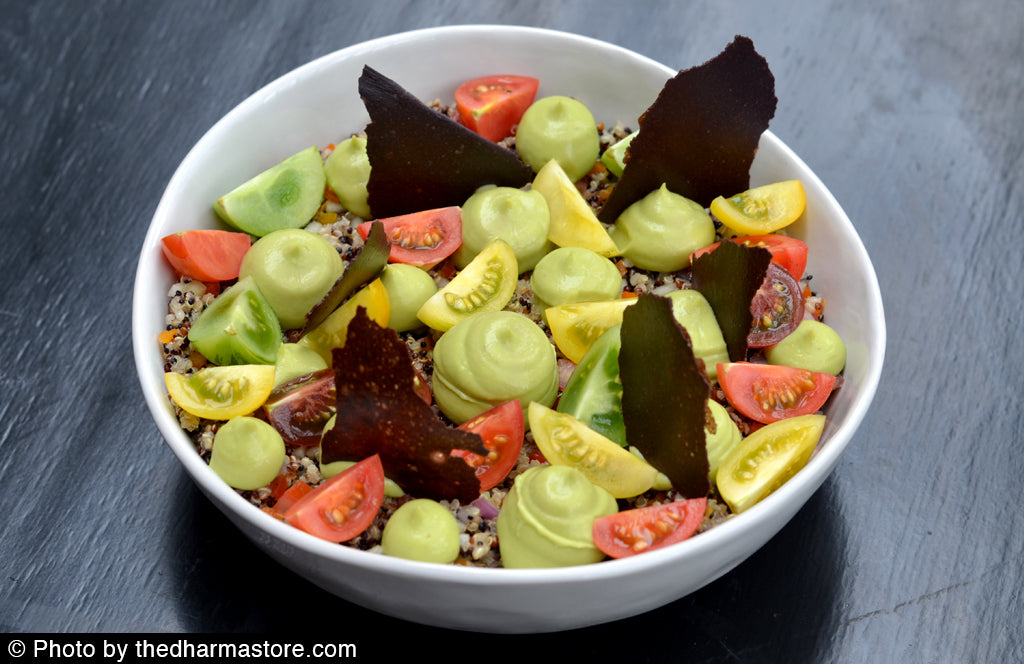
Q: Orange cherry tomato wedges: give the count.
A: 0